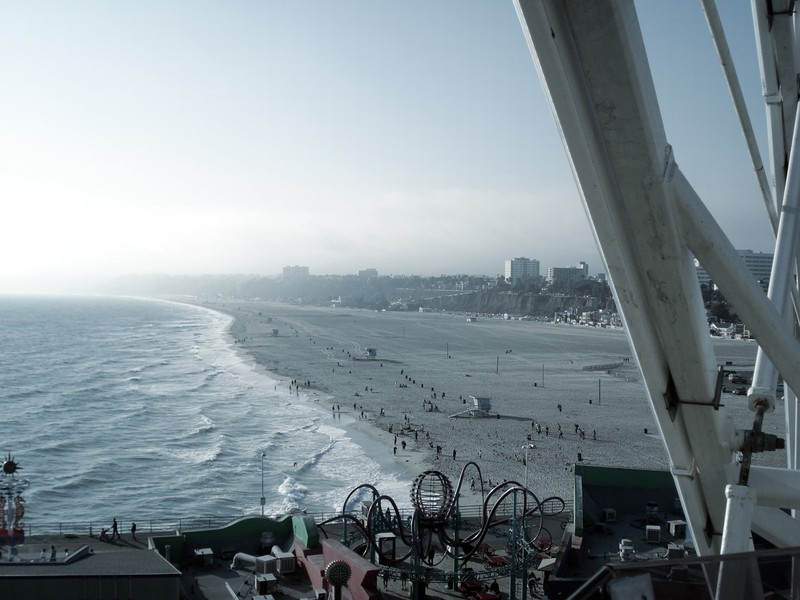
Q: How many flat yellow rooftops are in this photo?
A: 0